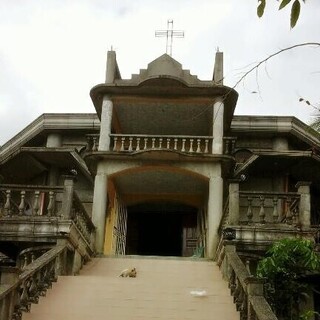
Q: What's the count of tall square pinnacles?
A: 2